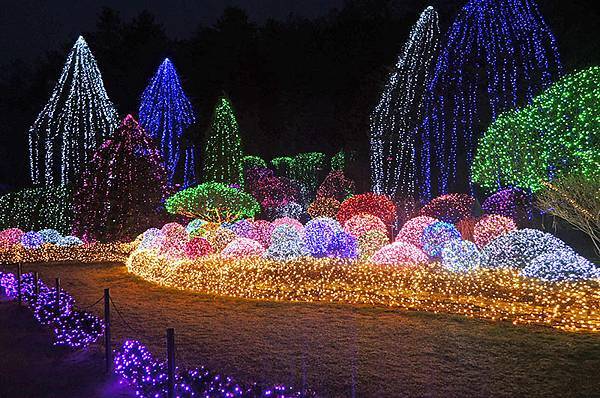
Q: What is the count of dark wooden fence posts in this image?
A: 5